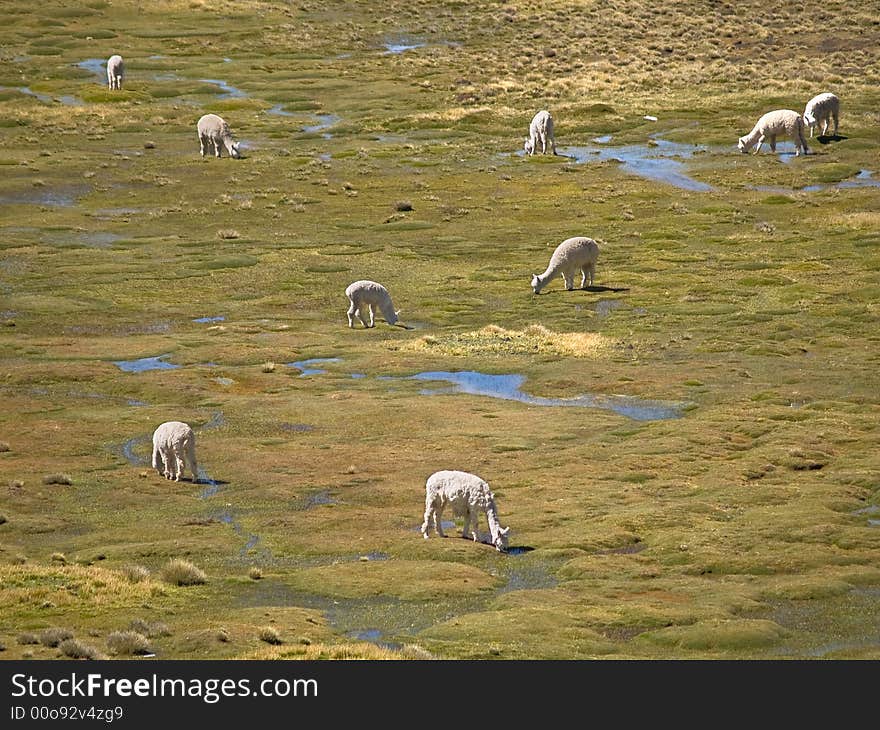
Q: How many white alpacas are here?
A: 9